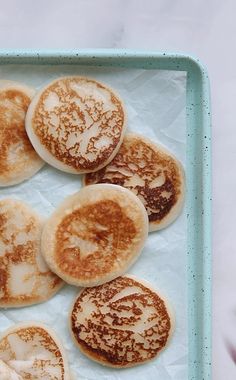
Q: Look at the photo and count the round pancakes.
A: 7